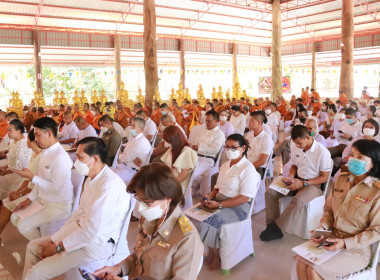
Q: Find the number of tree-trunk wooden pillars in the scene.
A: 8